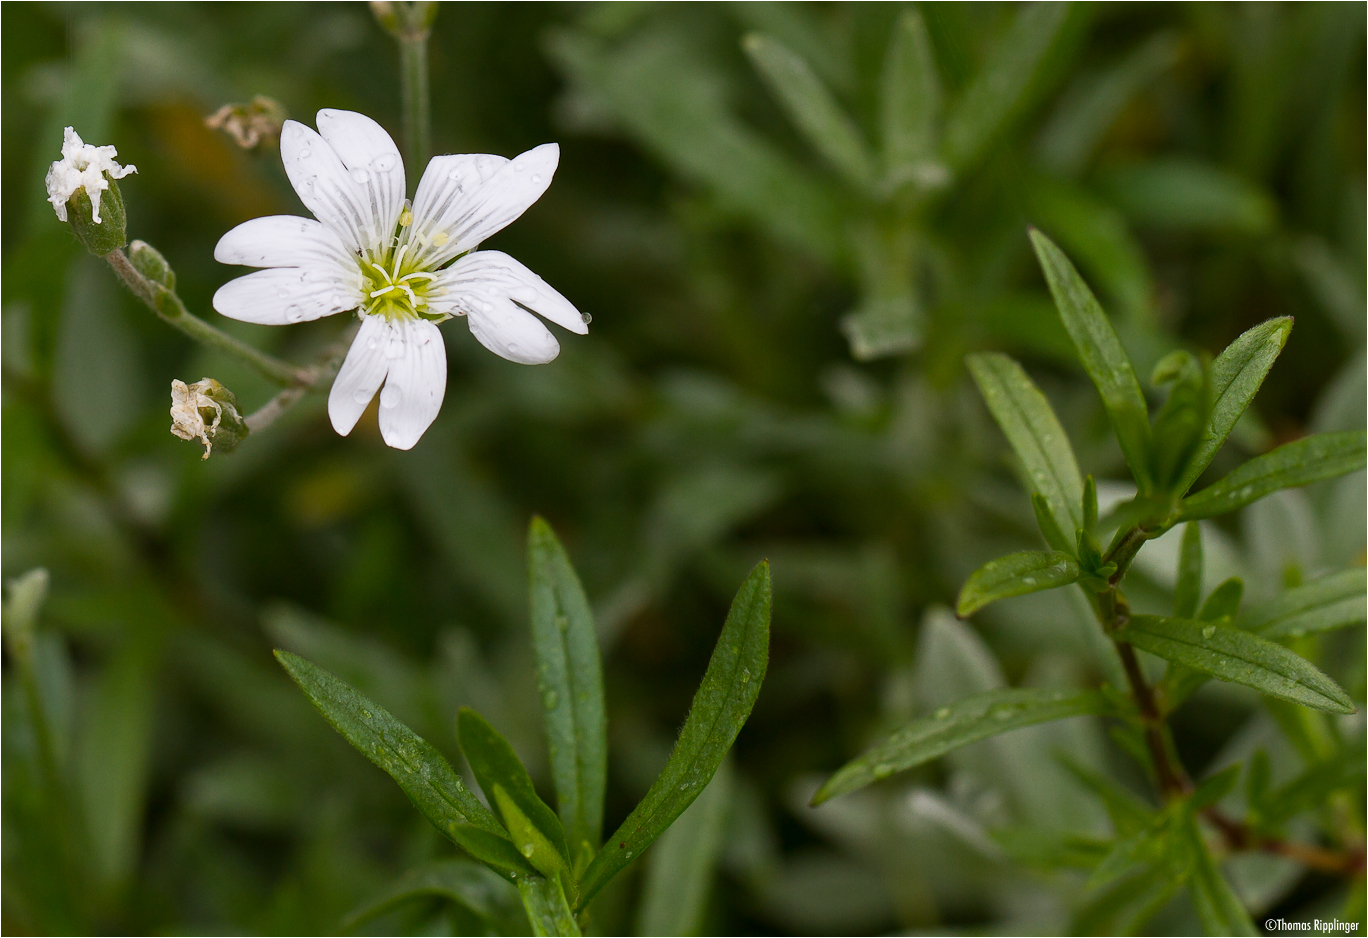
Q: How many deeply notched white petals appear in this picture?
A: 5